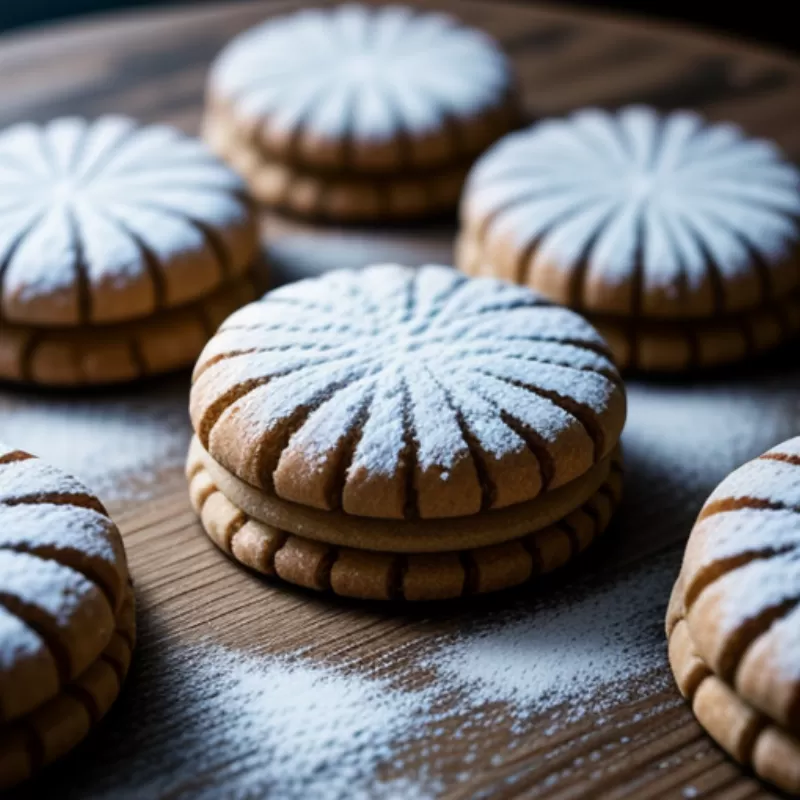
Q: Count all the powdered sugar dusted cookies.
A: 6